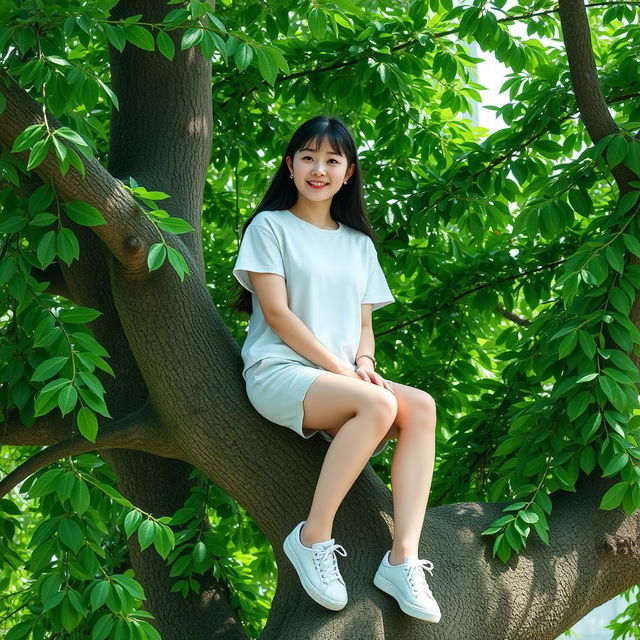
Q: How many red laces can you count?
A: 0